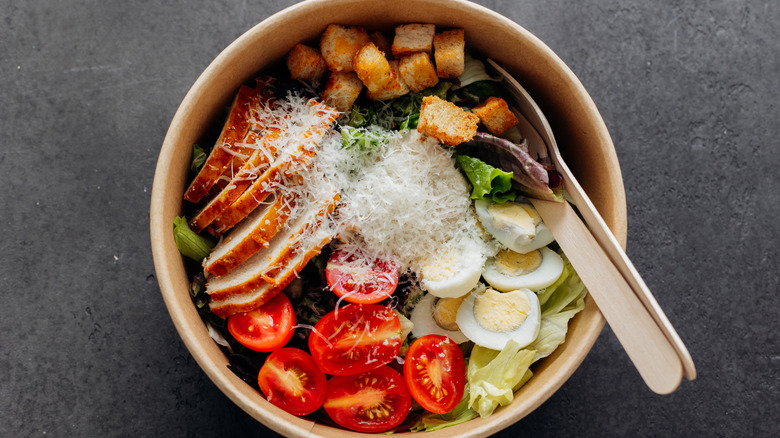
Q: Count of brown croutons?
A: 11